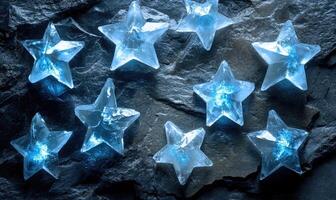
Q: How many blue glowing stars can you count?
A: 9